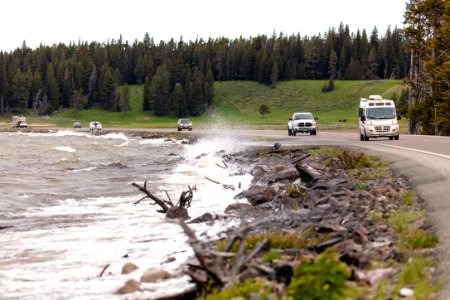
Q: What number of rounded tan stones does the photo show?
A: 3